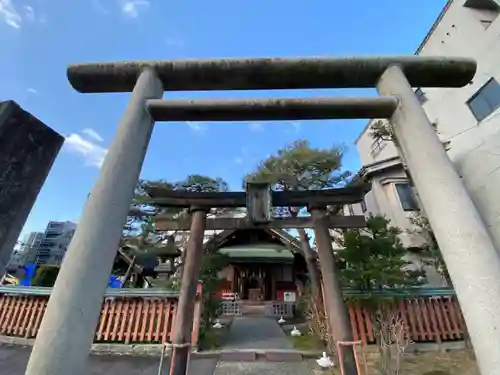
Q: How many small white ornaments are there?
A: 4